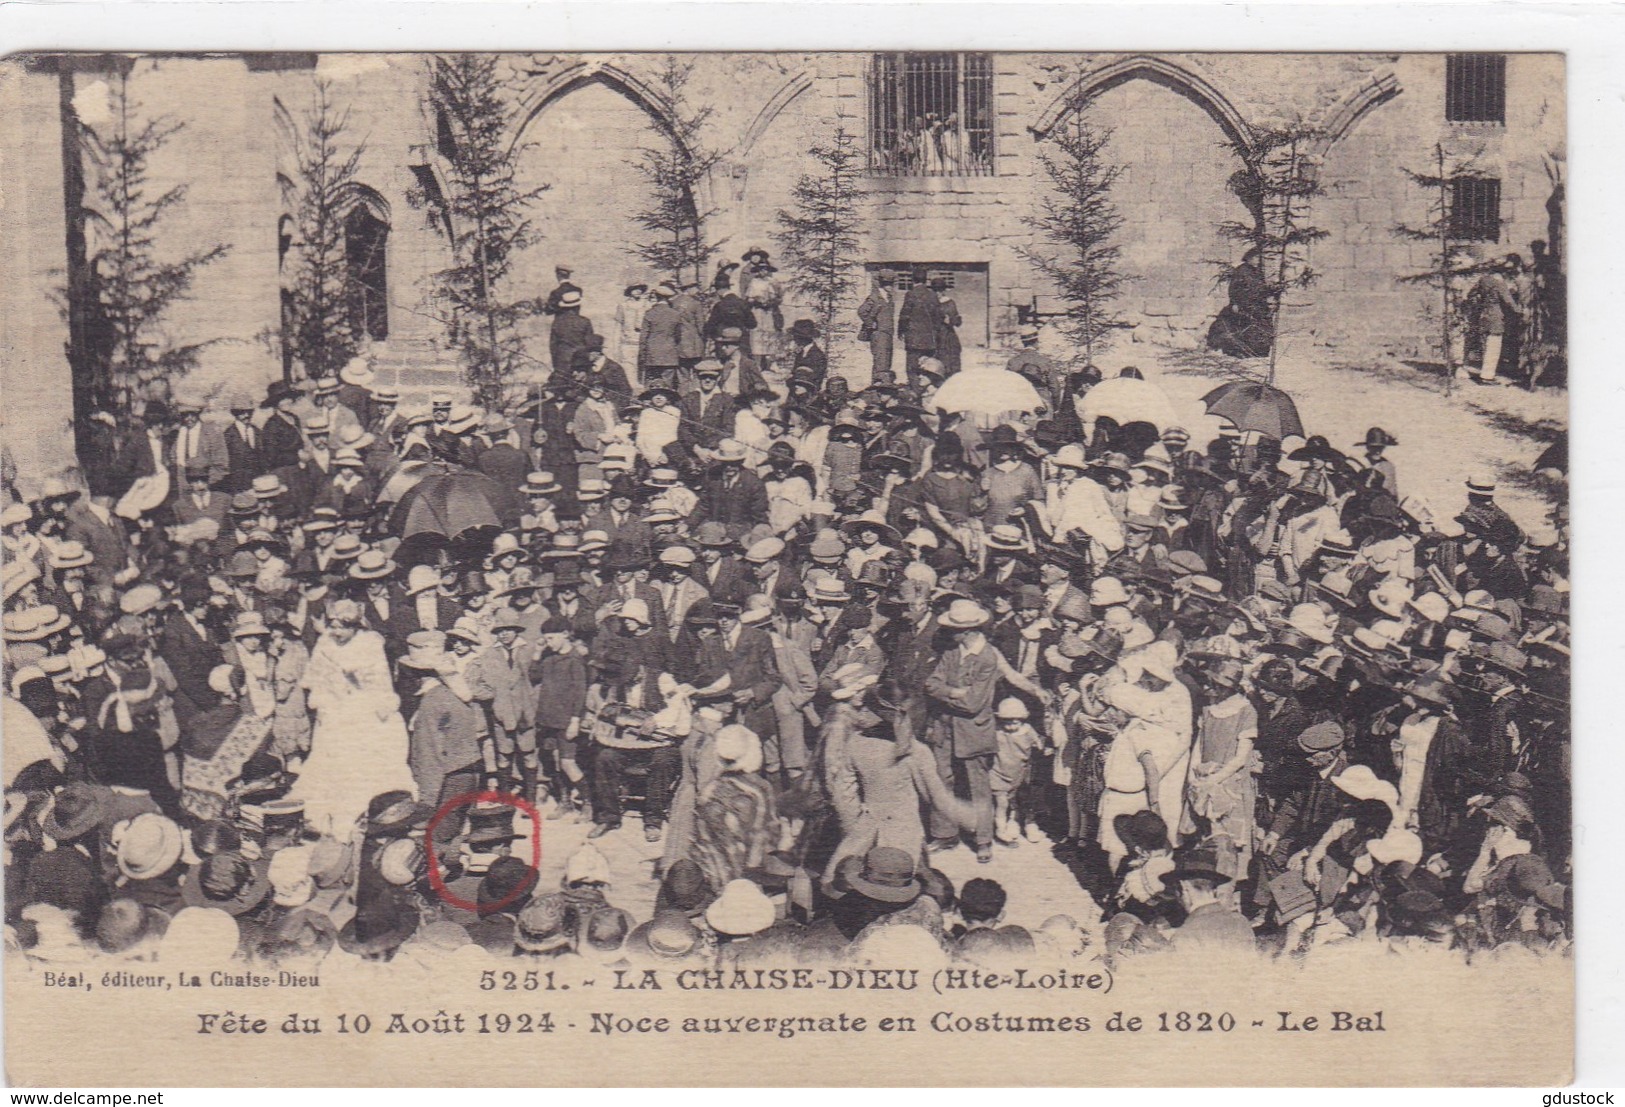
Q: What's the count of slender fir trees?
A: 8